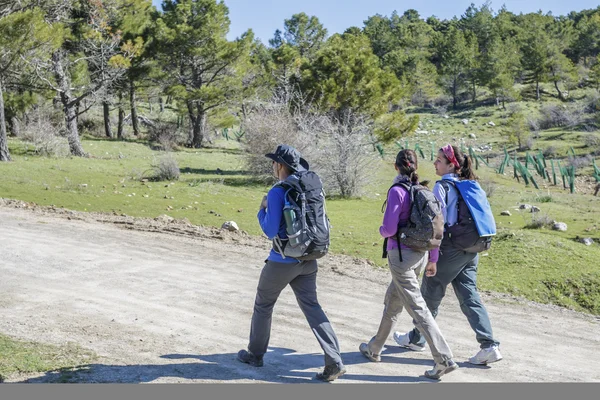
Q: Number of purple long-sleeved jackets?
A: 1